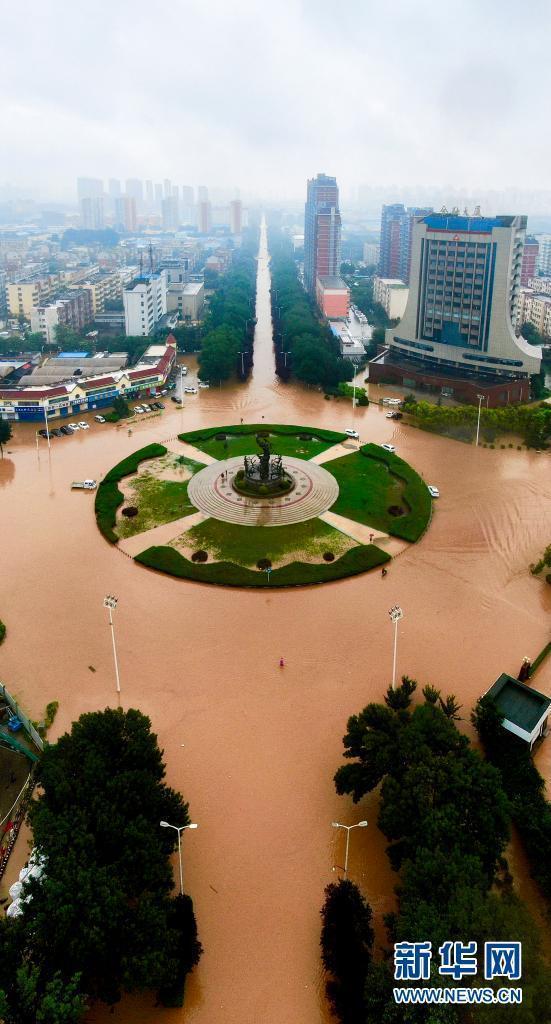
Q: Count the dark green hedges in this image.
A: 4